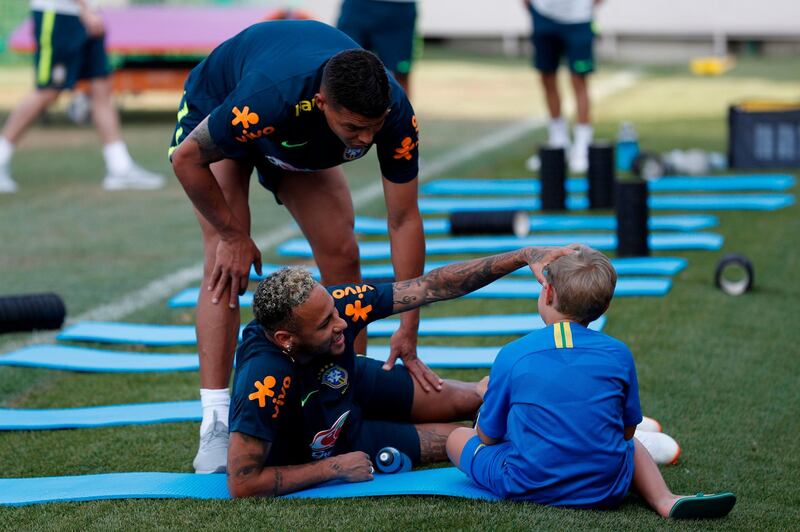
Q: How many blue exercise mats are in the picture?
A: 10